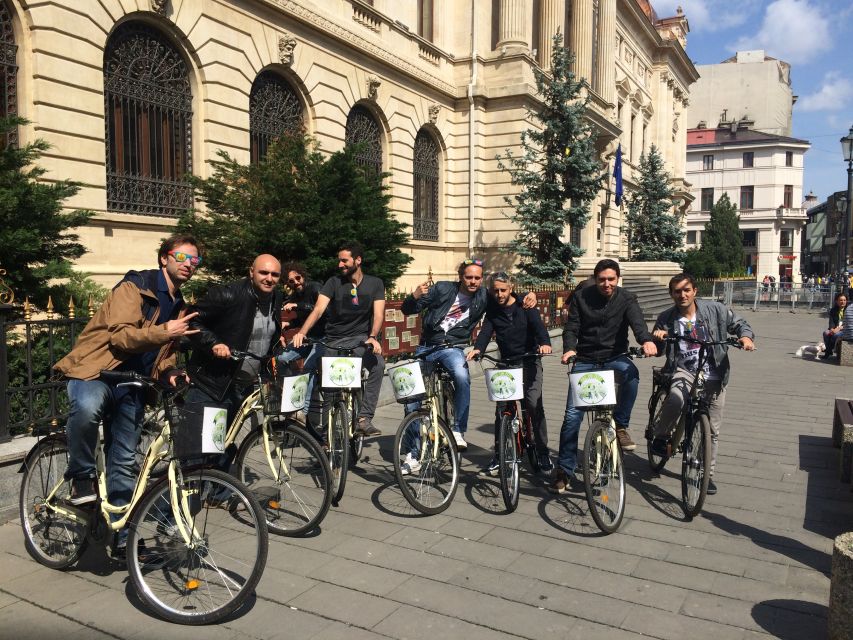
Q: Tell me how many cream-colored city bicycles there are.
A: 5